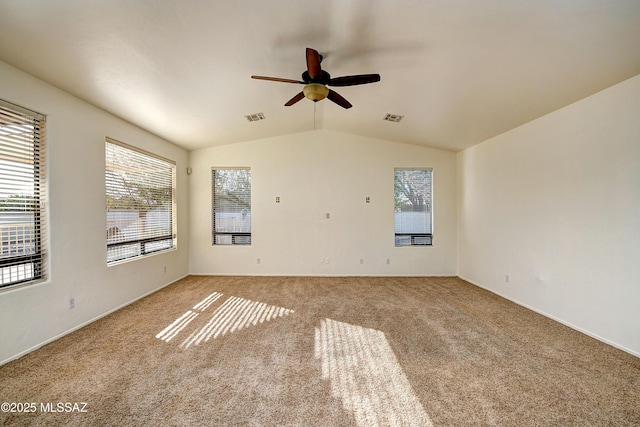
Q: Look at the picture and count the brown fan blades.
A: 5